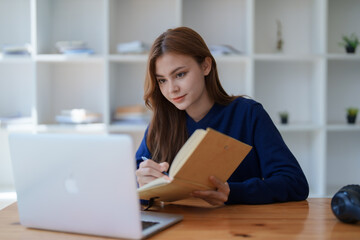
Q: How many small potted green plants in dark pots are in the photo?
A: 3